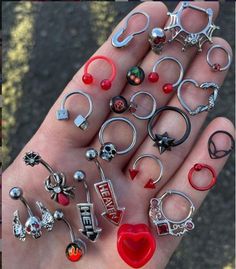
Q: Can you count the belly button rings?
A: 5